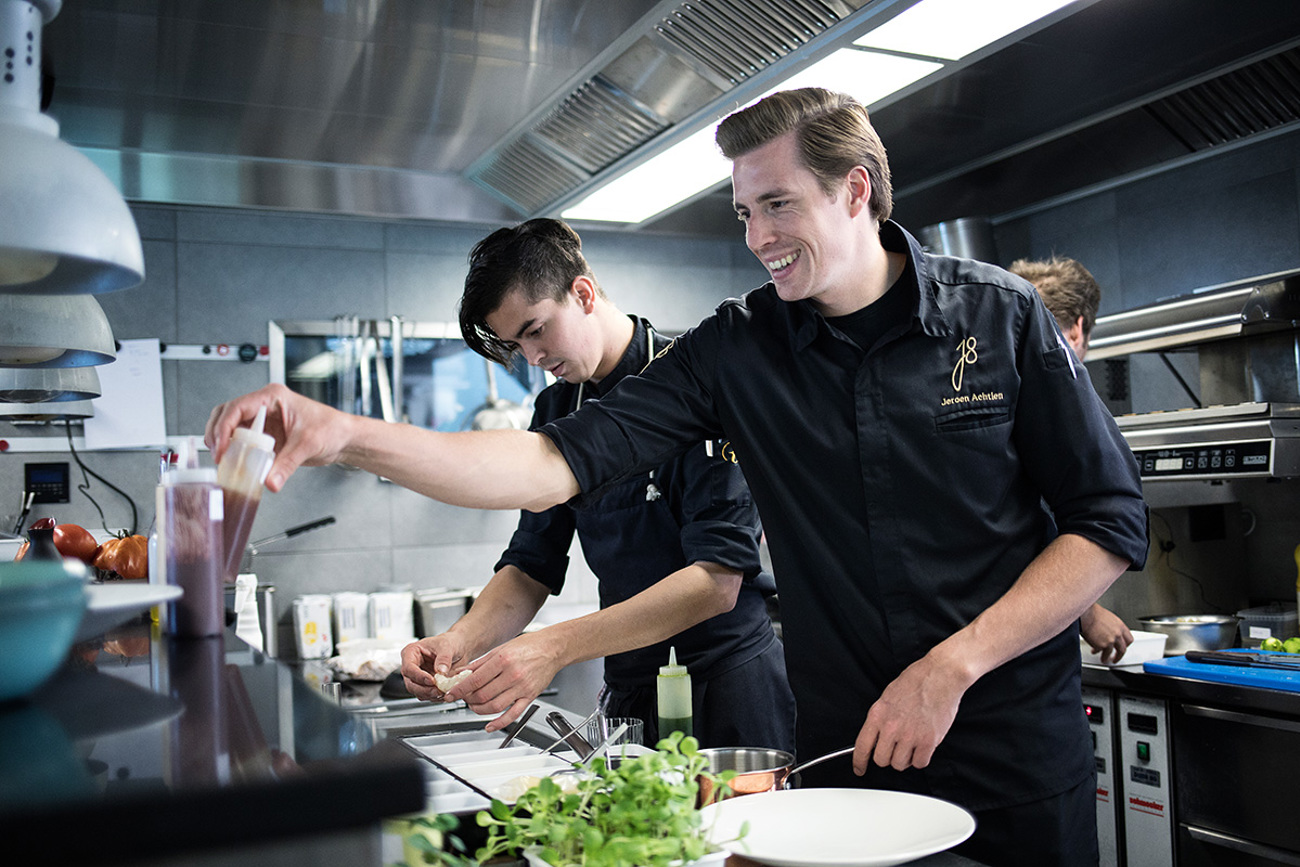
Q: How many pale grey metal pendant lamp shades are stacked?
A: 4